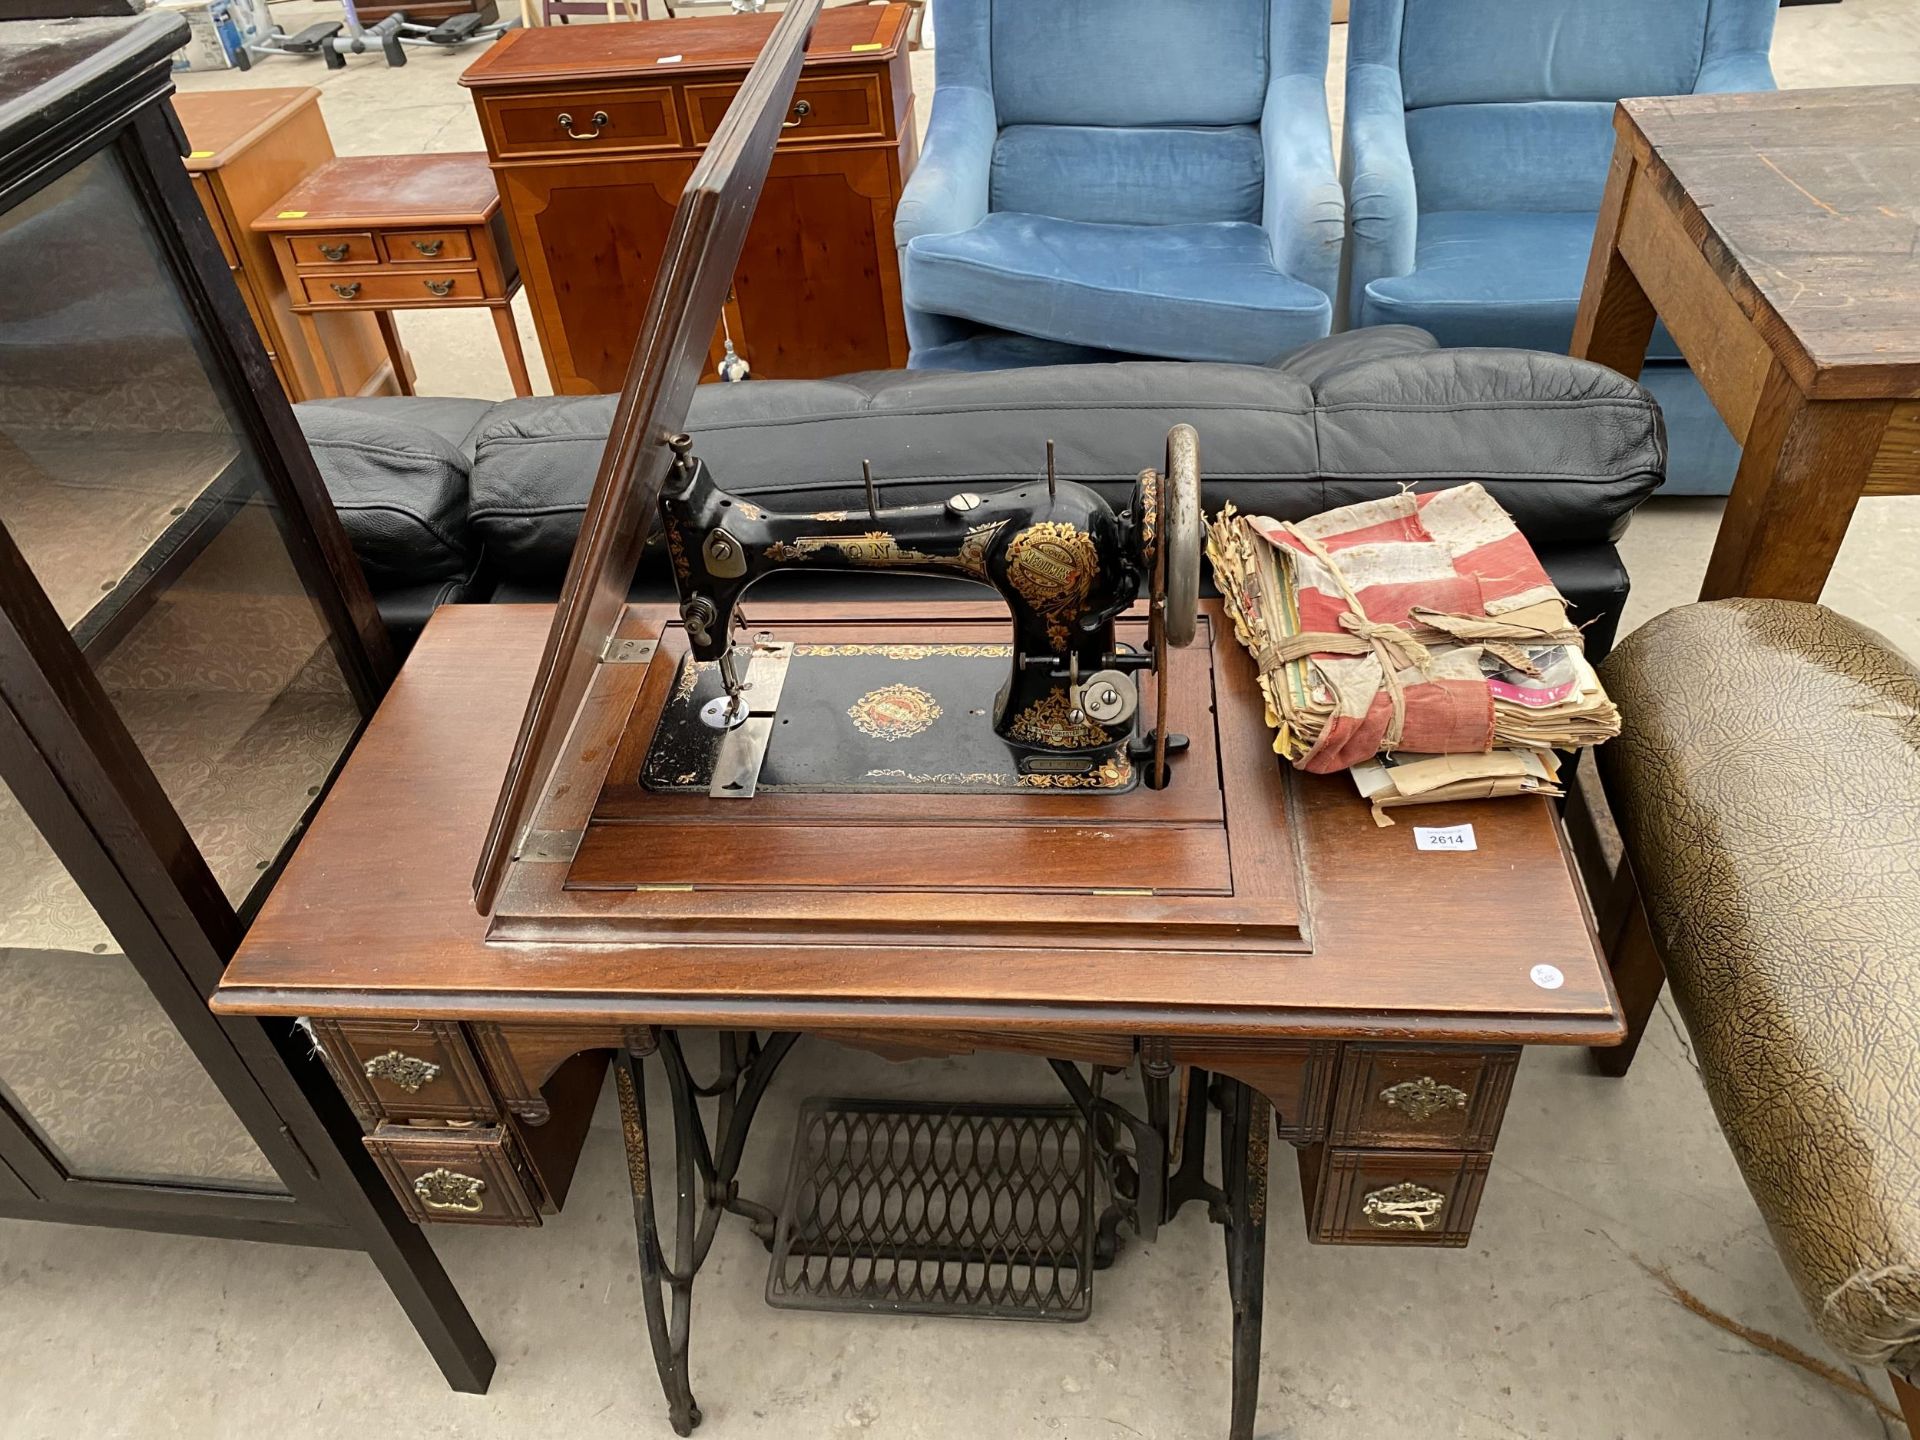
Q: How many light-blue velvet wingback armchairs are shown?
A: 2